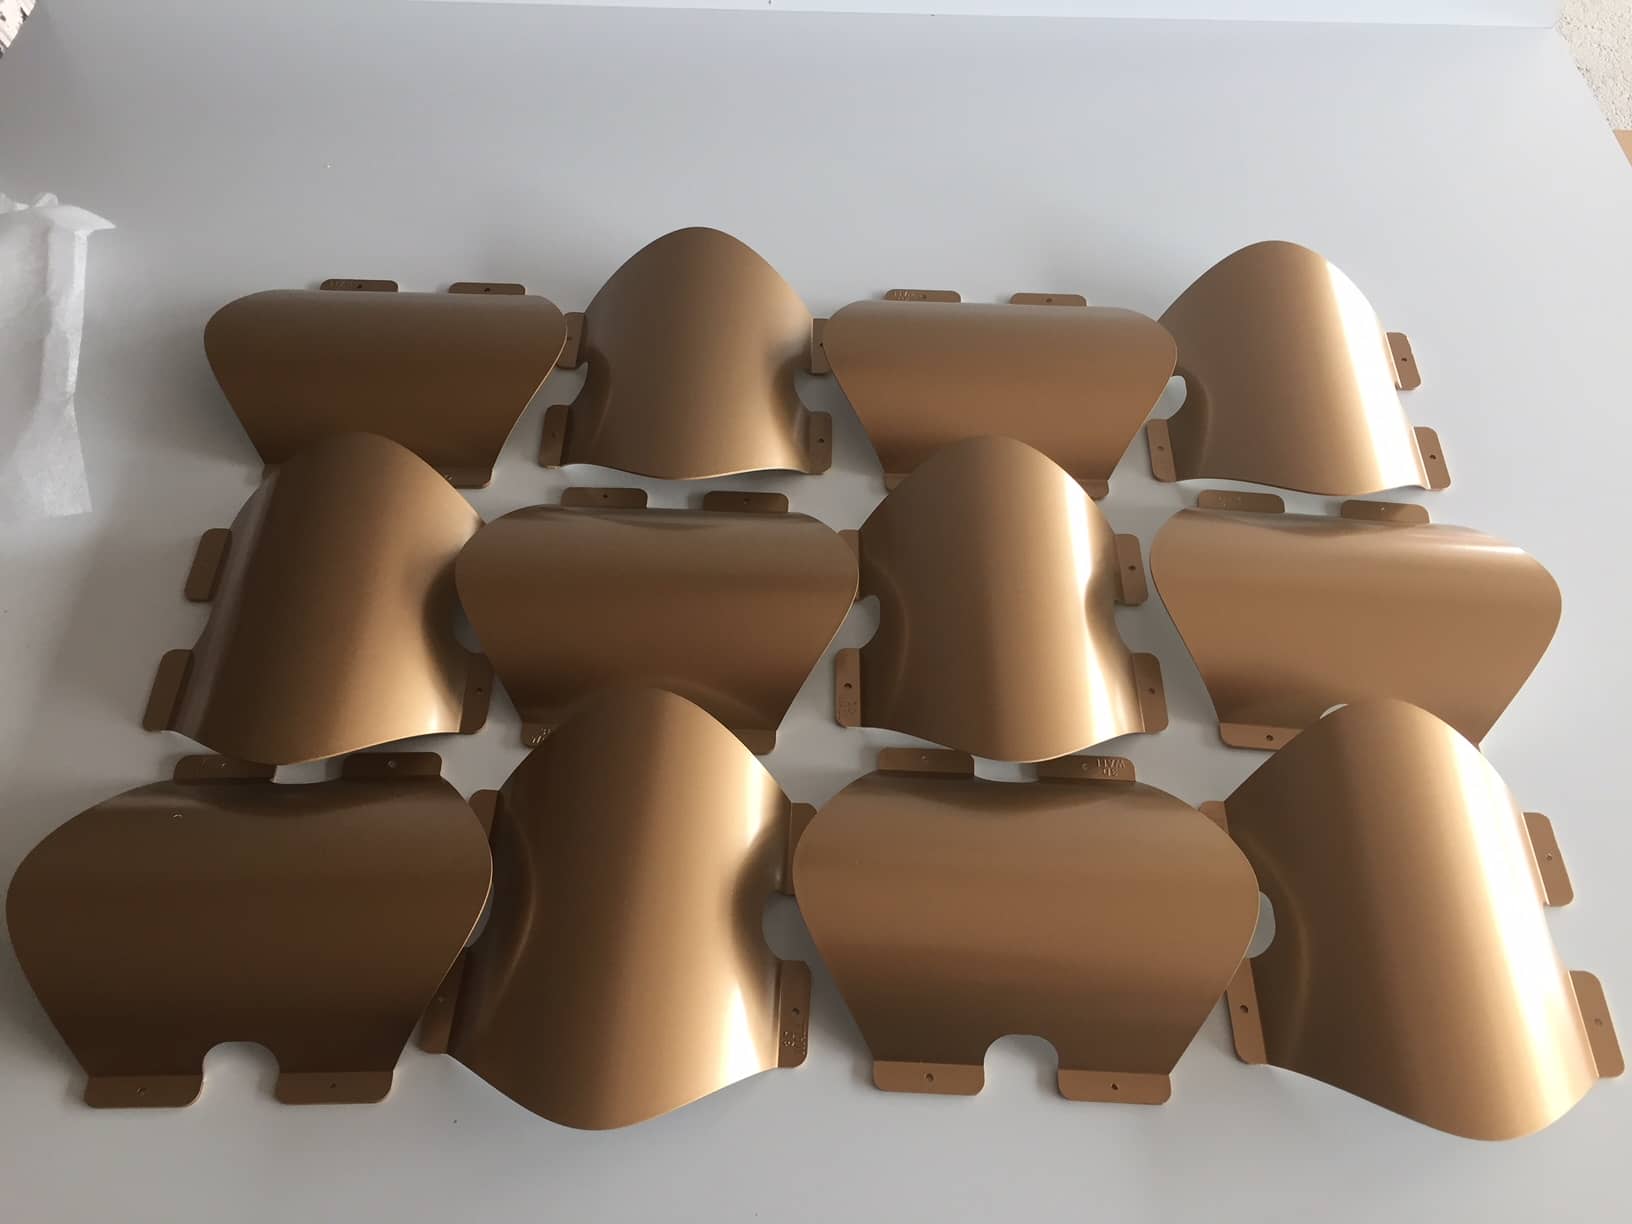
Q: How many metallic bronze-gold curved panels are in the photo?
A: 12